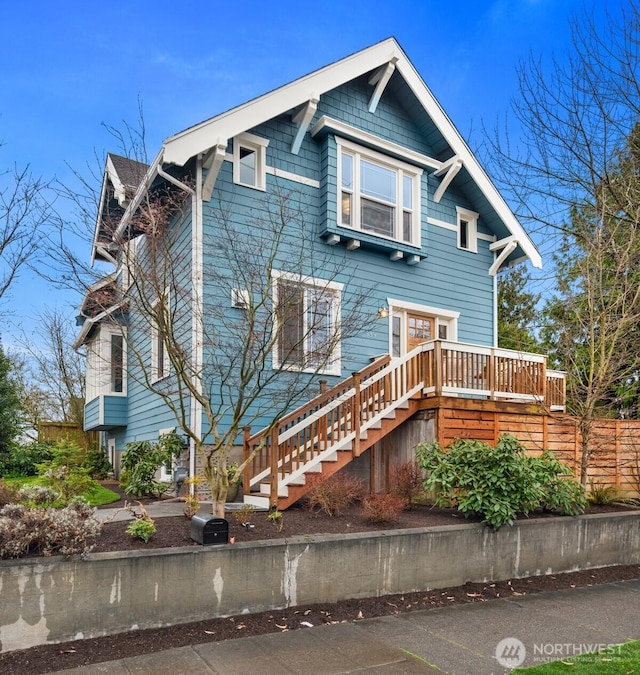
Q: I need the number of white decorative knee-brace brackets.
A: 5